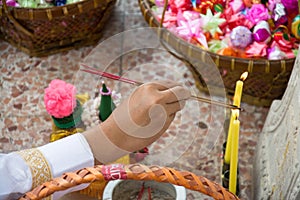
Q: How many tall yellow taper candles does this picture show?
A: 2